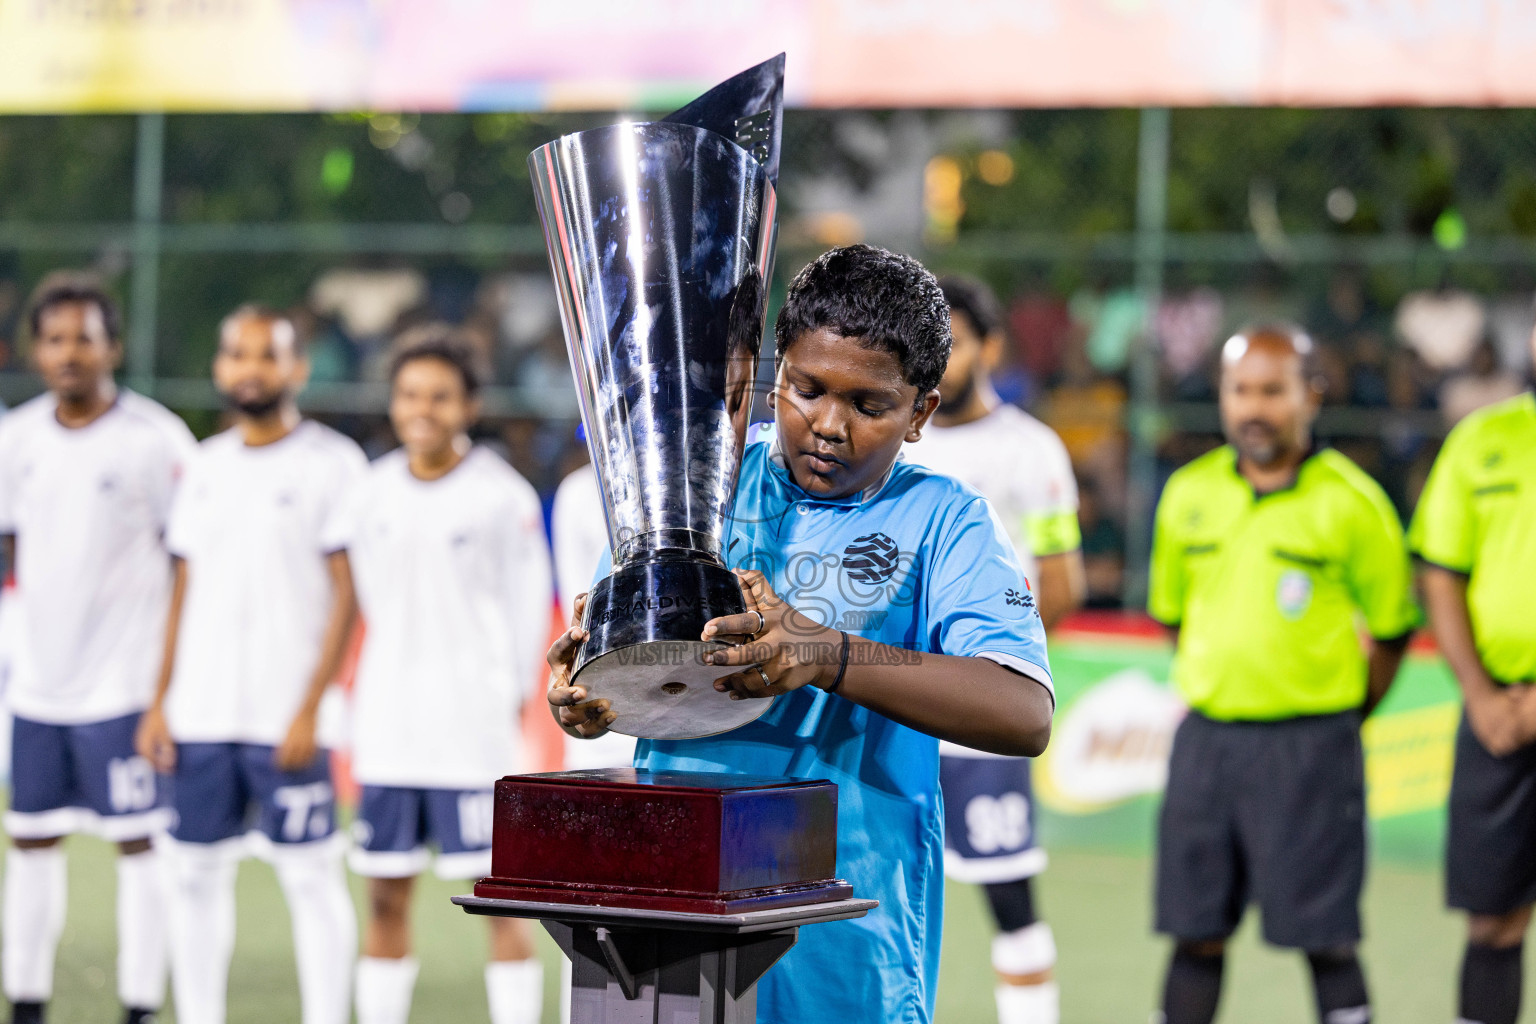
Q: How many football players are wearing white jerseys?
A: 5